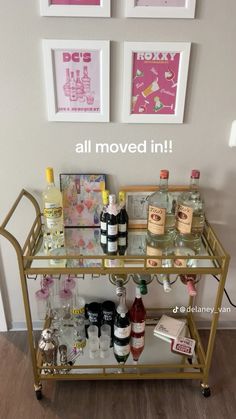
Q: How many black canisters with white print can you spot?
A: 2